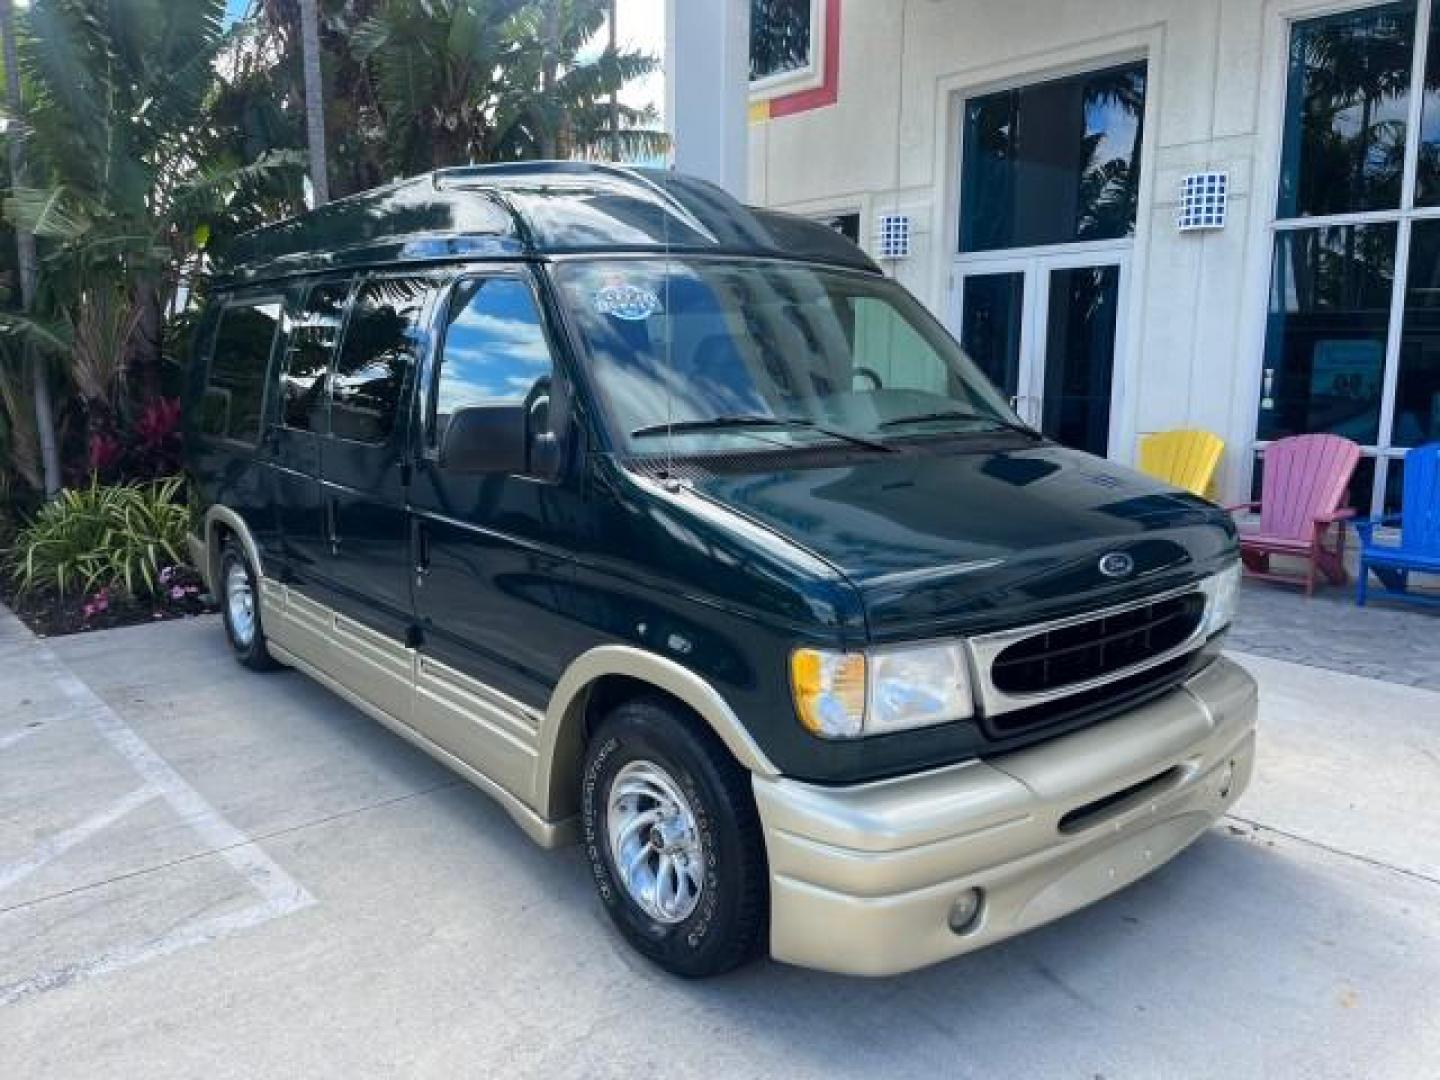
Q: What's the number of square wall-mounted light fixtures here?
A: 2